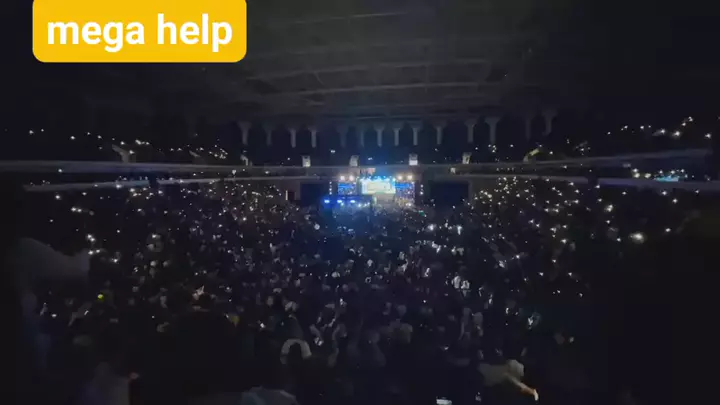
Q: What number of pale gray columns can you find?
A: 14